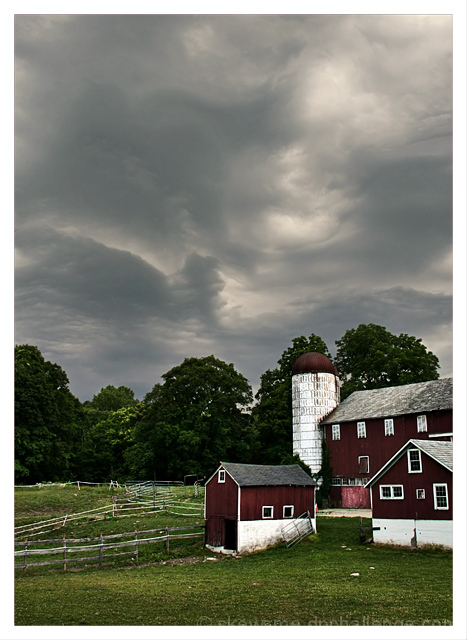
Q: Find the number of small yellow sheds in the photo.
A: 0